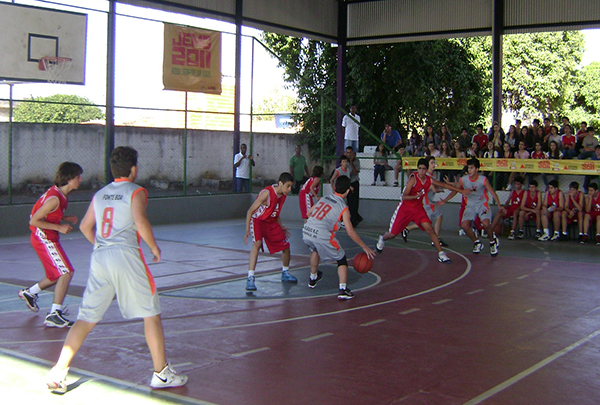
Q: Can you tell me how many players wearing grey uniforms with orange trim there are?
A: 5